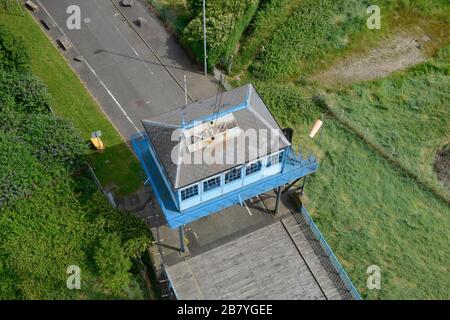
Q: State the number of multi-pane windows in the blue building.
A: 5